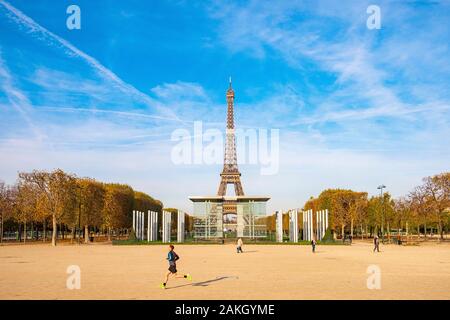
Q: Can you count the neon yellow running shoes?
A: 2